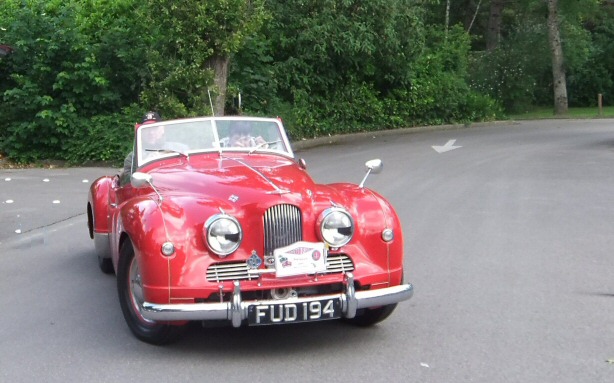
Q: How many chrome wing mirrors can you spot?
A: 2